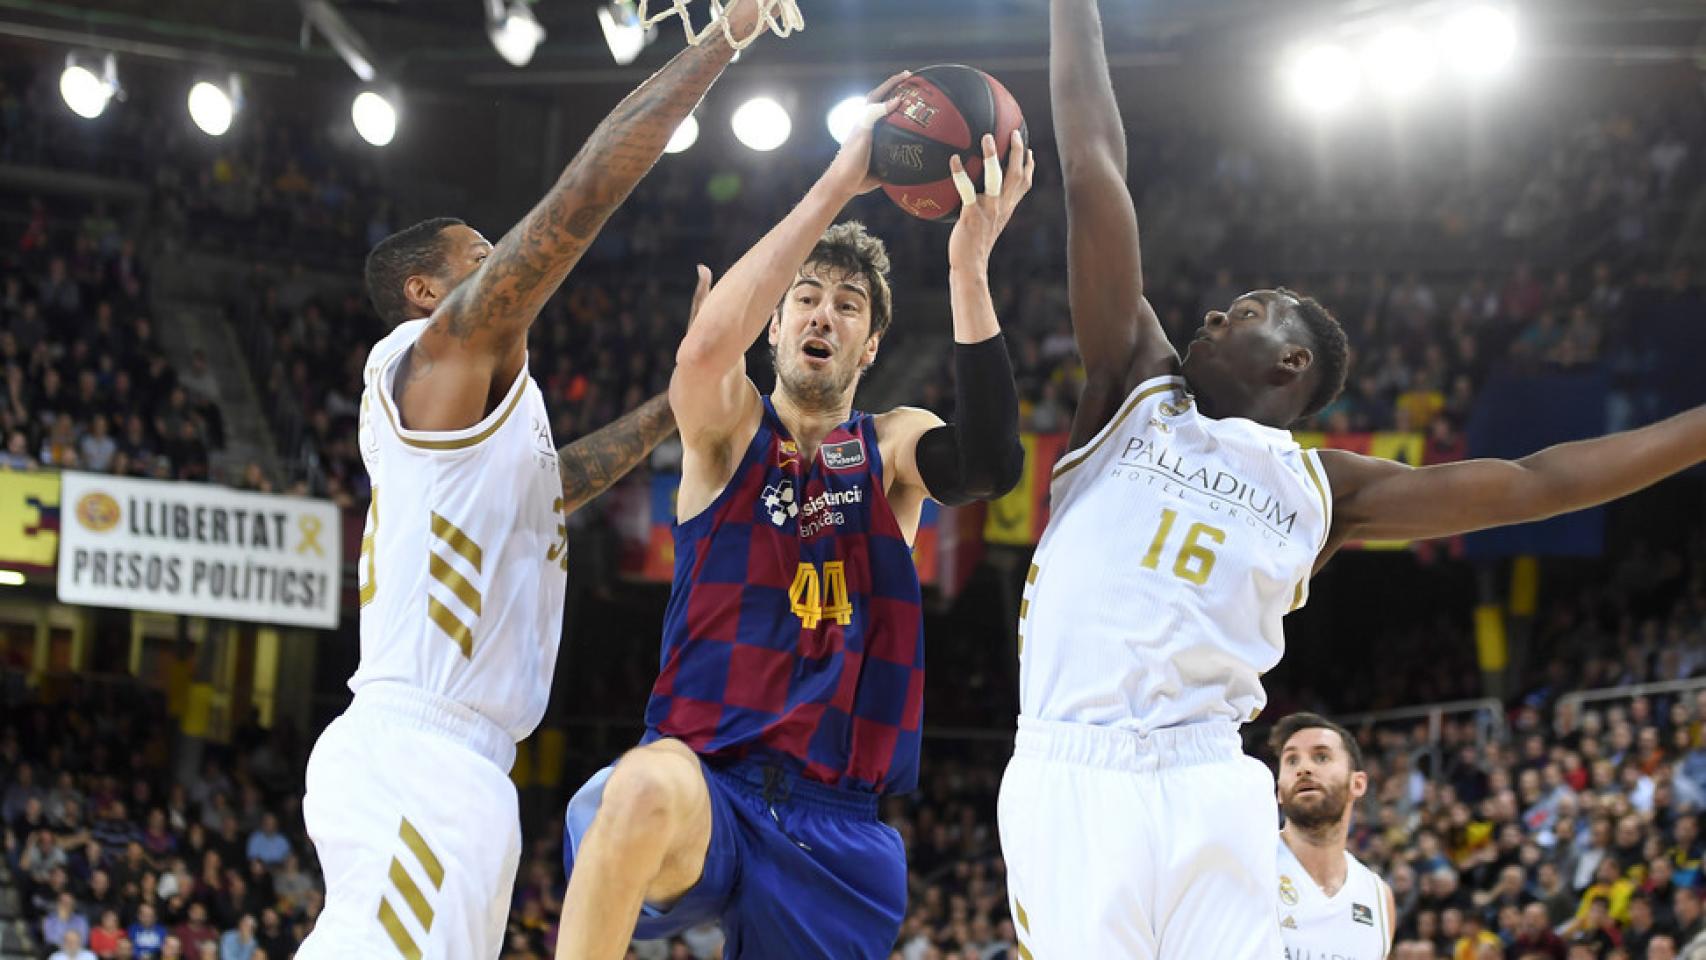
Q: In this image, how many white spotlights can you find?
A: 11